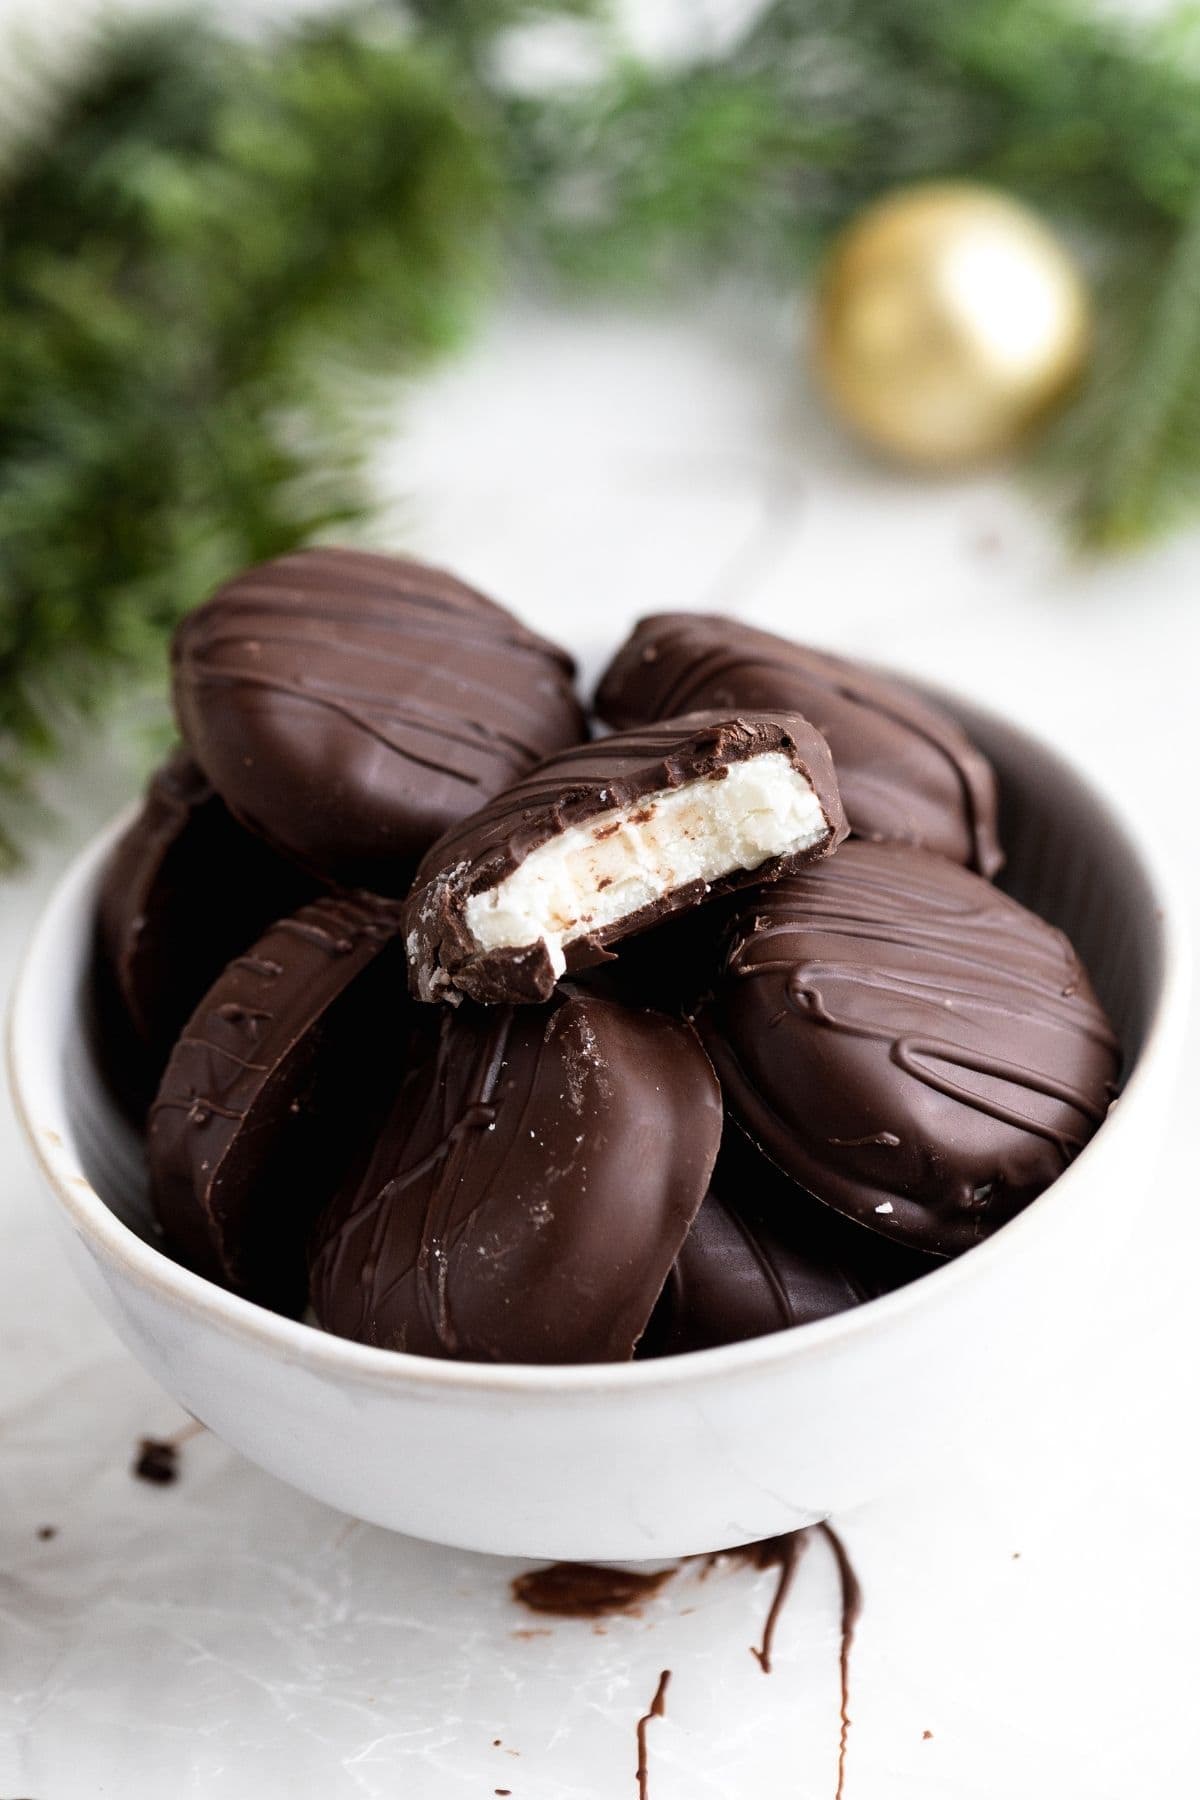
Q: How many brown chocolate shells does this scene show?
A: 8